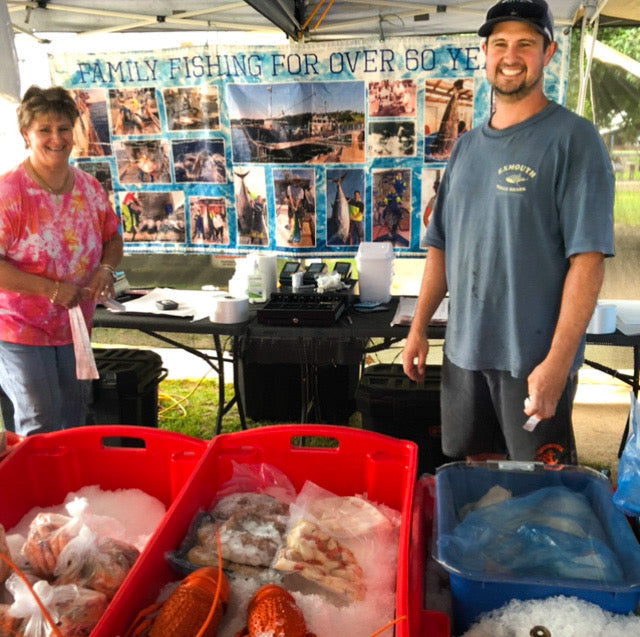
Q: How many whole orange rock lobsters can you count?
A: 2